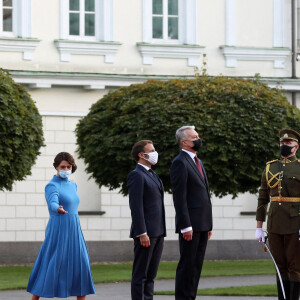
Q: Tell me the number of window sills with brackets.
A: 4